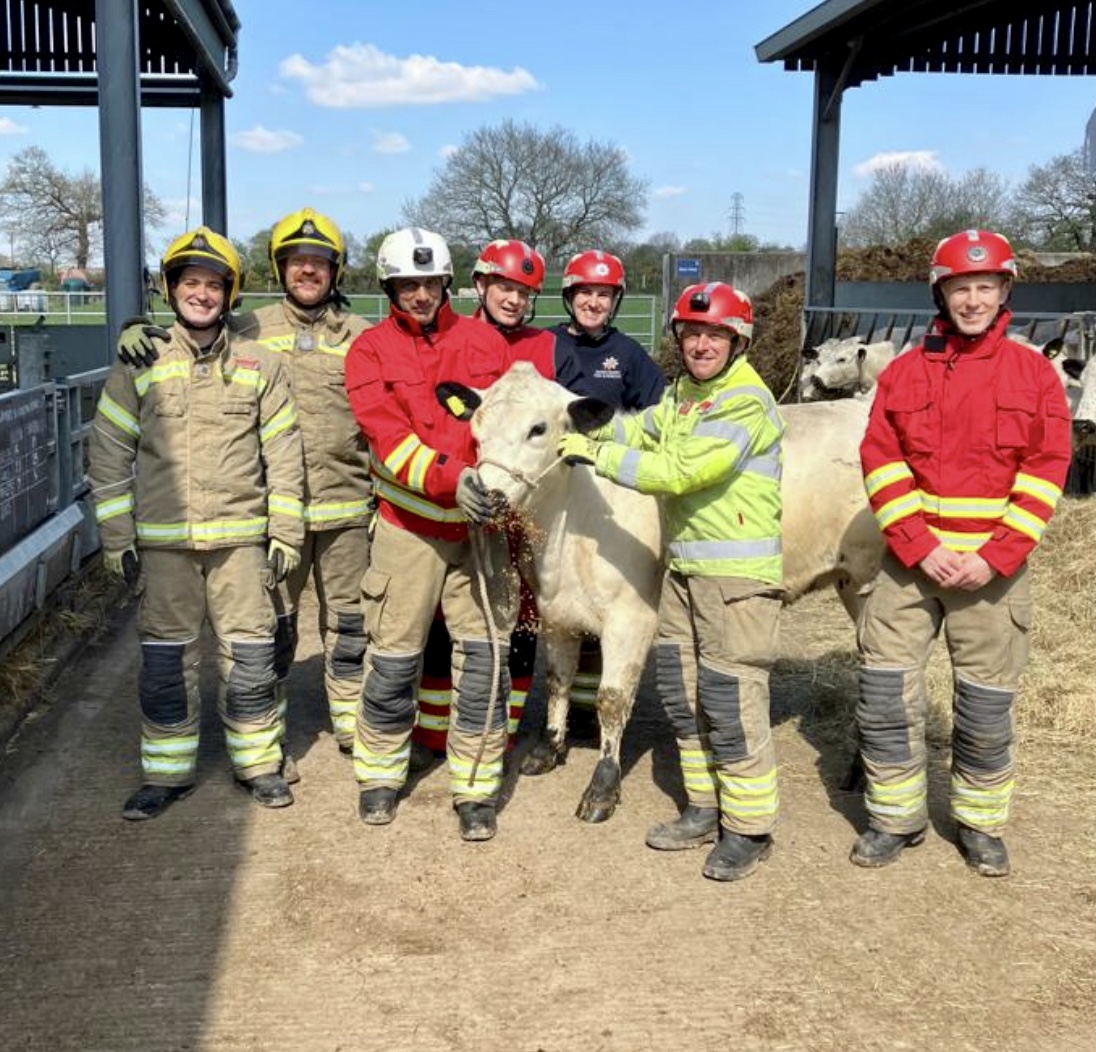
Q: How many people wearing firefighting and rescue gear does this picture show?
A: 7